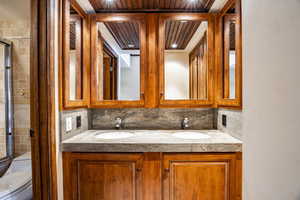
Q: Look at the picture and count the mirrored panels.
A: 4